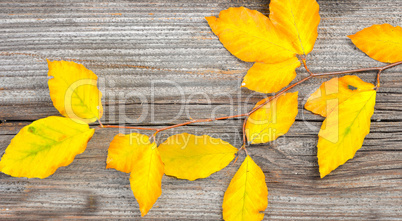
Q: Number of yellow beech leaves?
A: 13